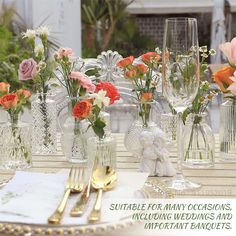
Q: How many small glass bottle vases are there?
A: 8